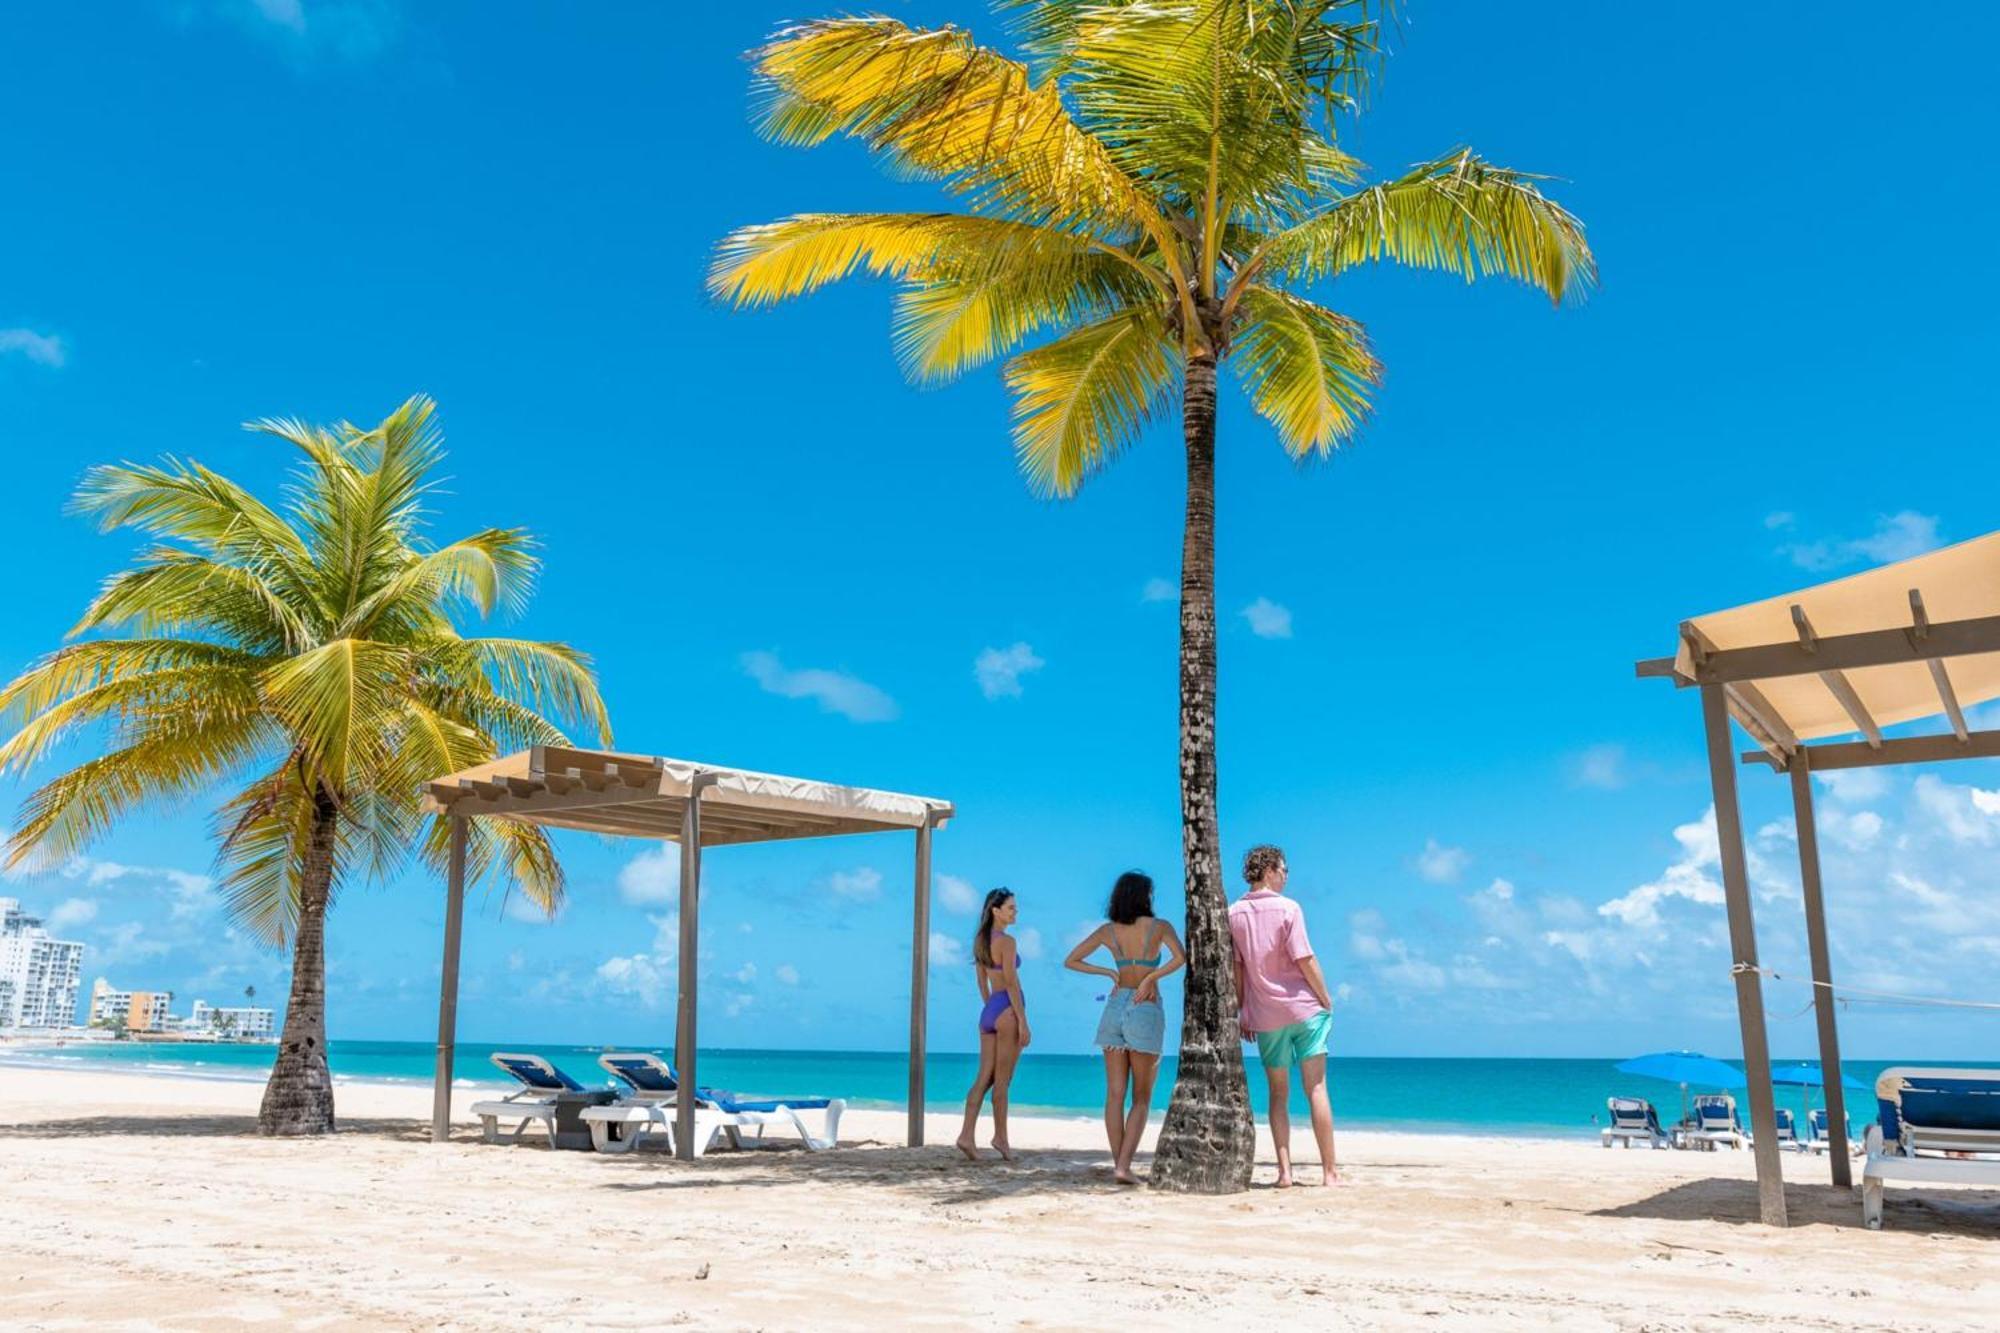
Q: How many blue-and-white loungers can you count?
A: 7